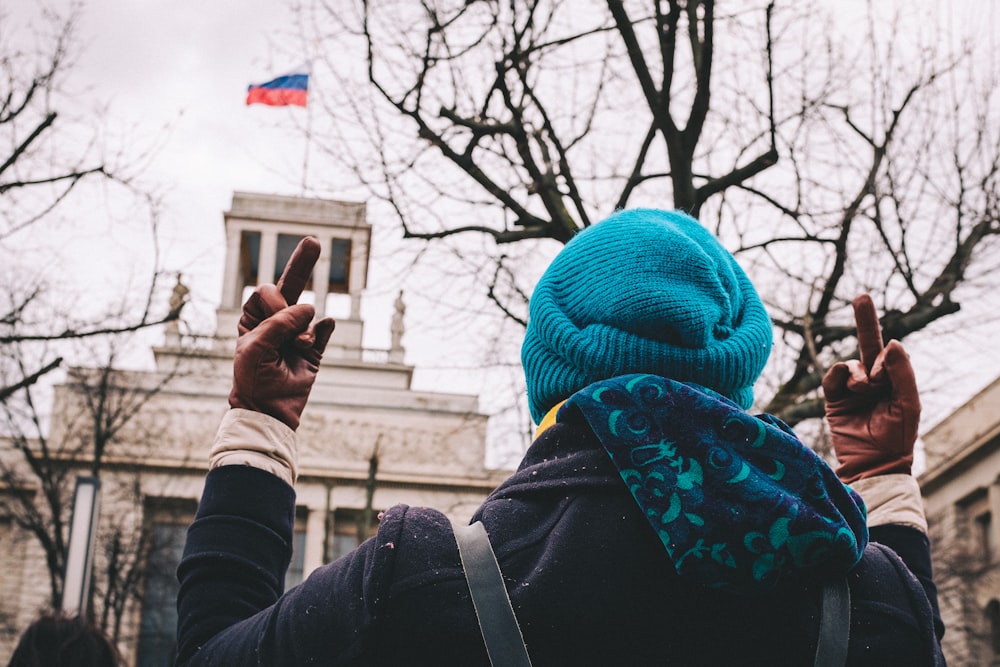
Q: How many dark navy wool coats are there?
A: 1